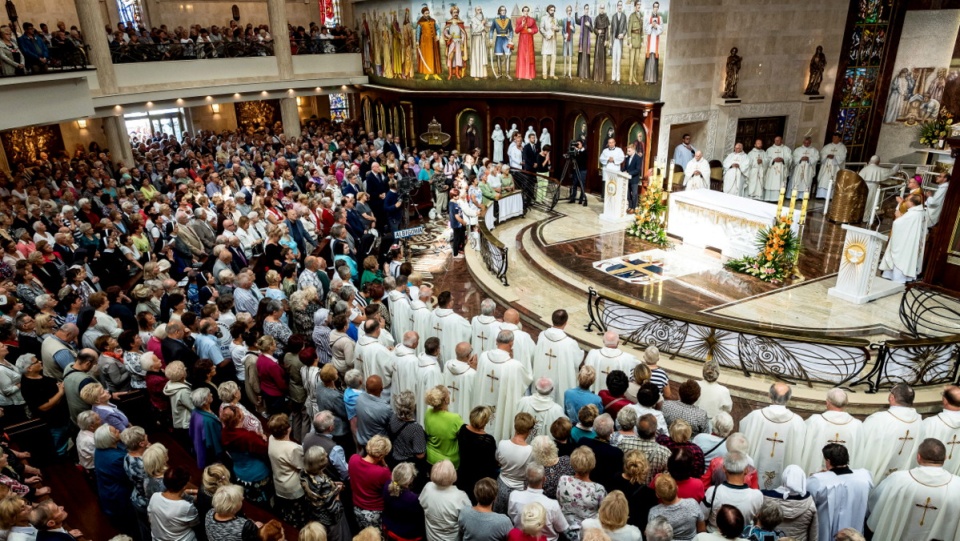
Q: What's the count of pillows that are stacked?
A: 0